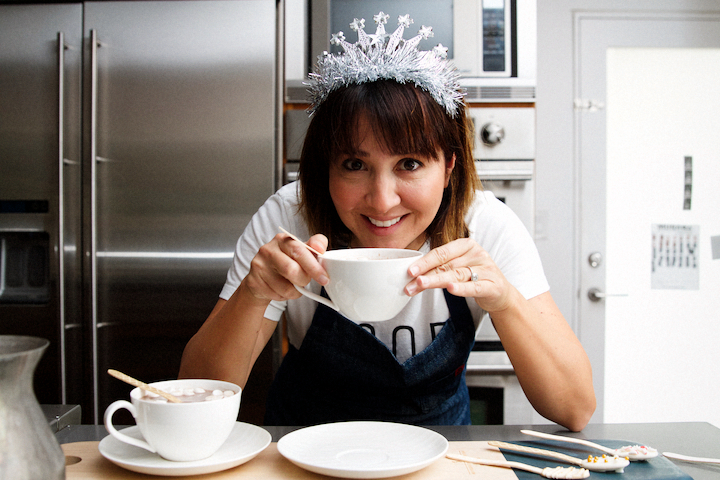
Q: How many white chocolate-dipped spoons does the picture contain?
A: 3